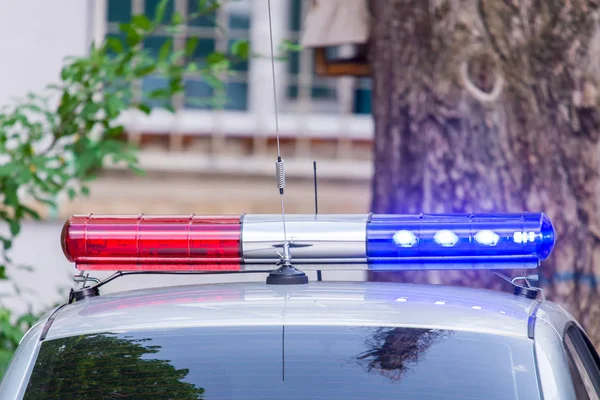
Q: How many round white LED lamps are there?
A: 3